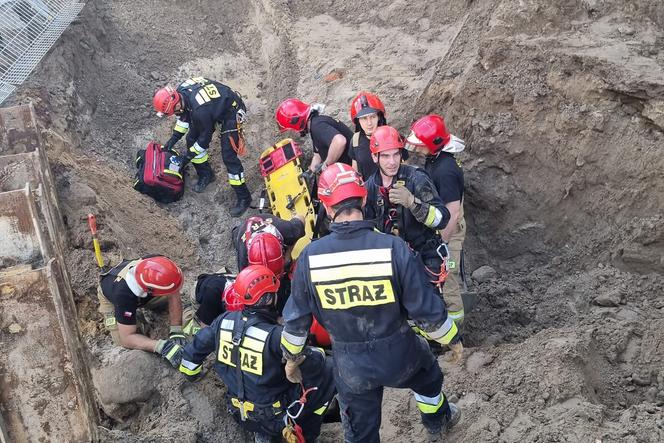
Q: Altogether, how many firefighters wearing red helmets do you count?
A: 10